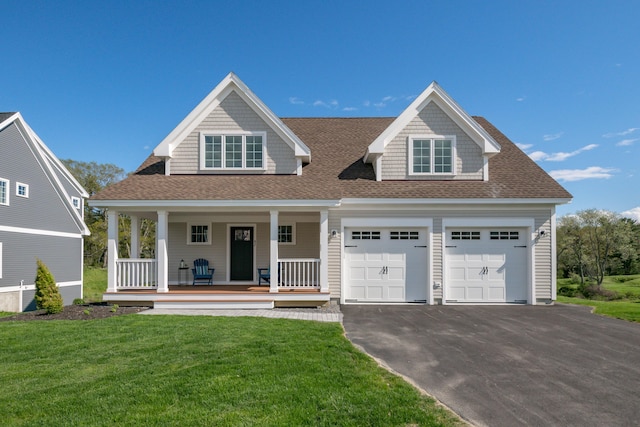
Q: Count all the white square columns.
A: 5